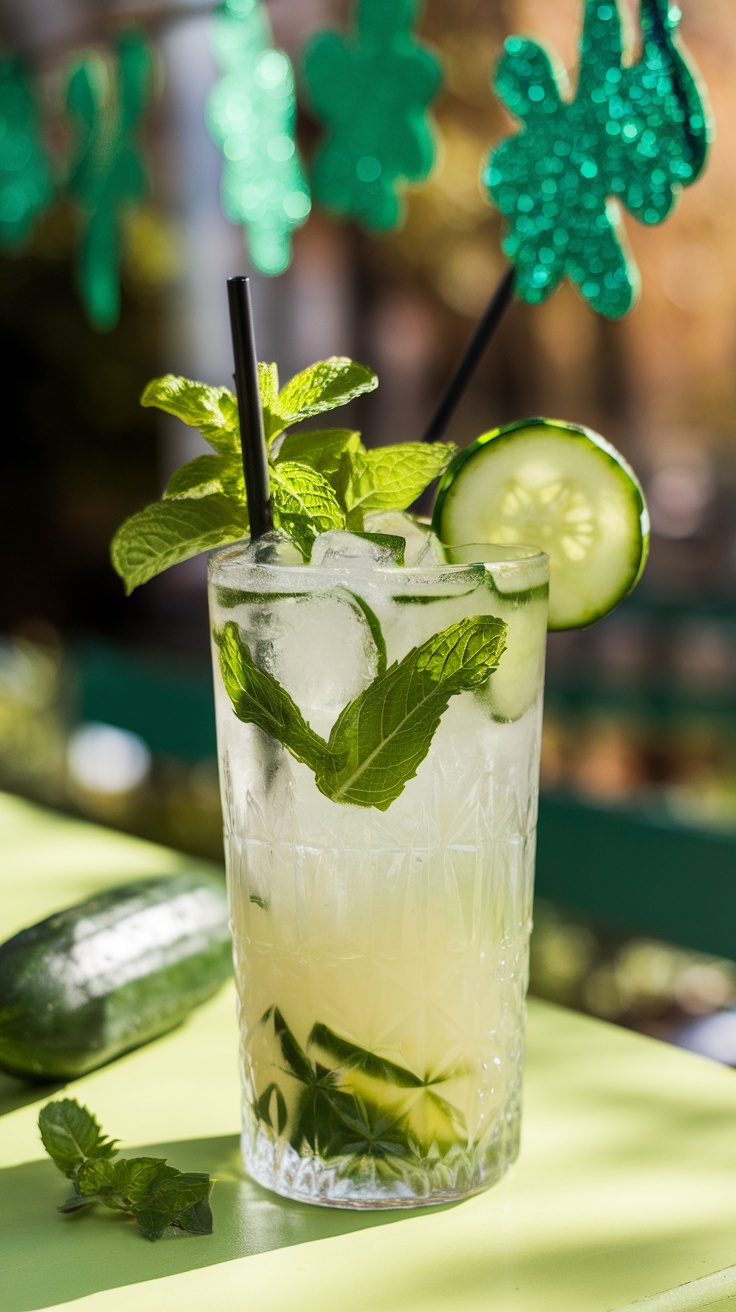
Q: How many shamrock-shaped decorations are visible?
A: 5